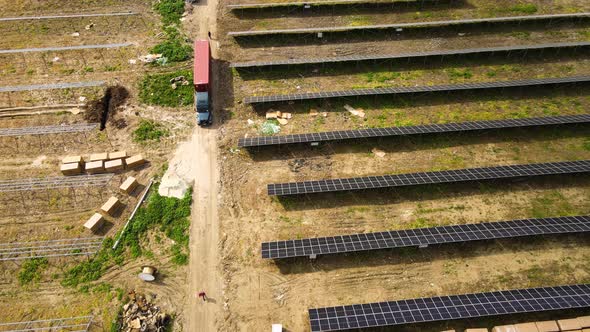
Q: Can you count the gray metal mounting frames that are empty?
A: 7